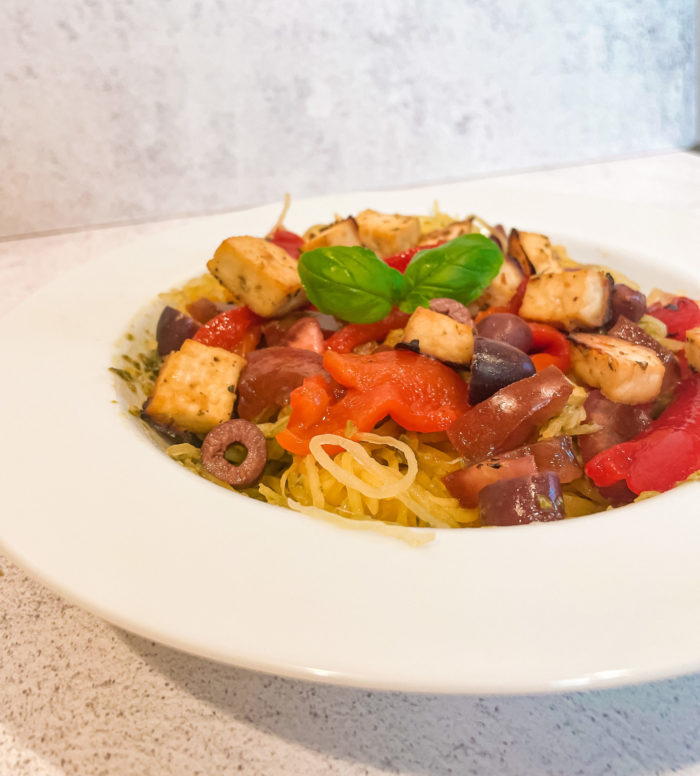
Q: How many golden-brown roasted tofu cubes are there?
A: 11